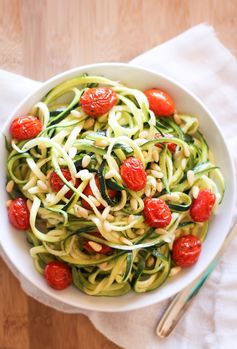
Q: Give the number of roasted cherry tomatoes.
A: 13